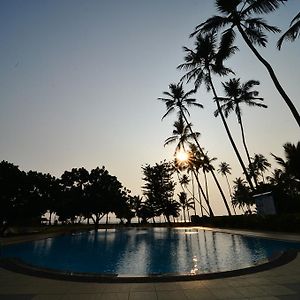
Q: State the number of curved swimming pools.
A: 1